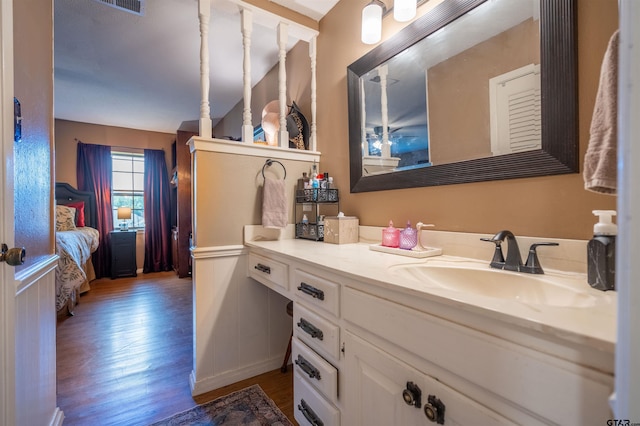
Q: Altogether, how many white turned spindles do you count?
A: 4